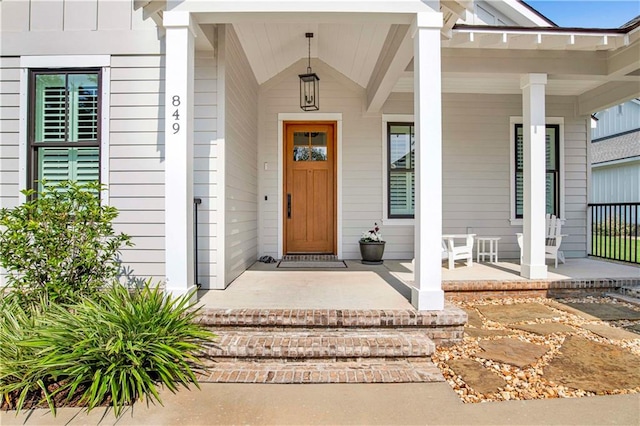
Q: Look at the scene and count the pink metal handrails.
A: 0